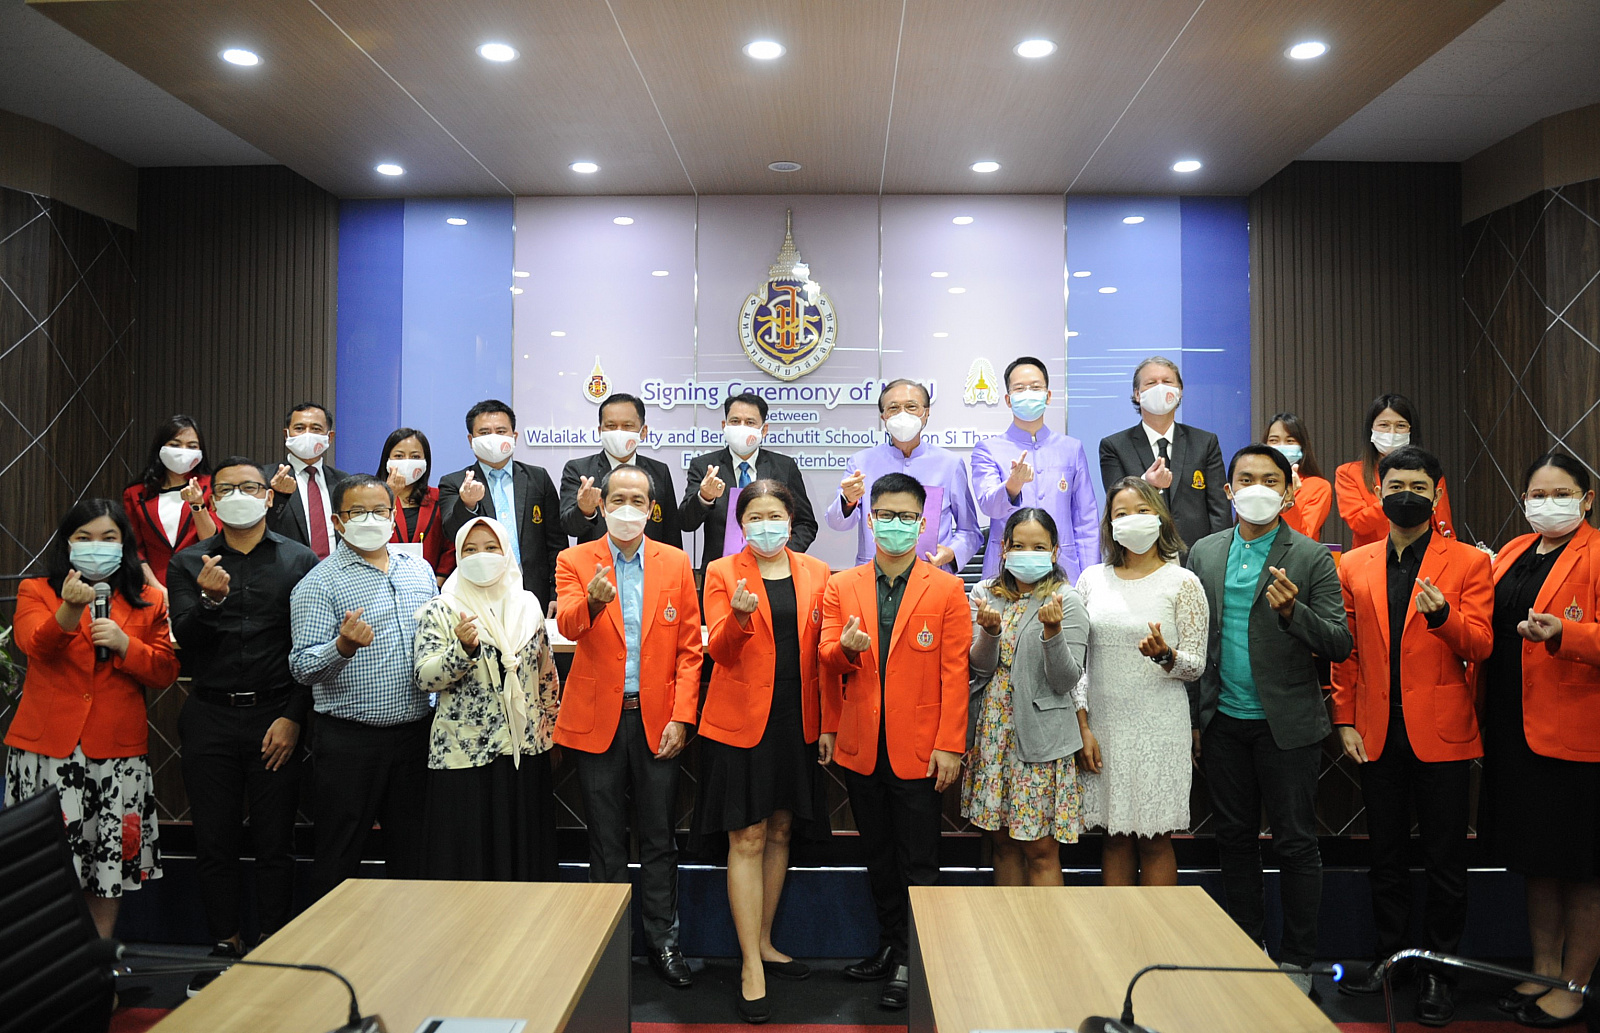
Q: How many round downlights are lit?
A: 9